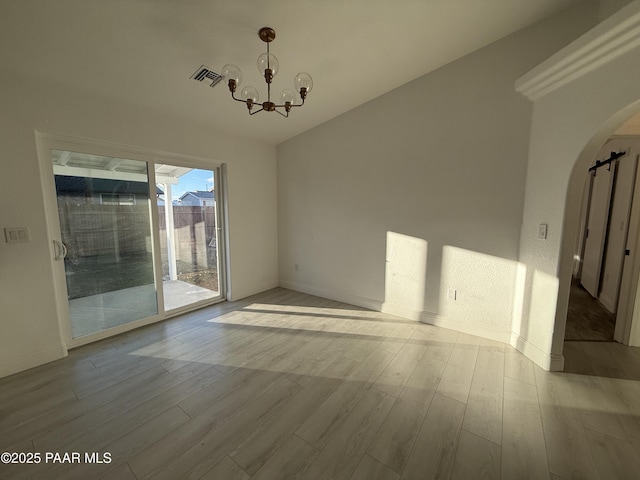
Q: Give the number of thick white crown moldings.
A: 1